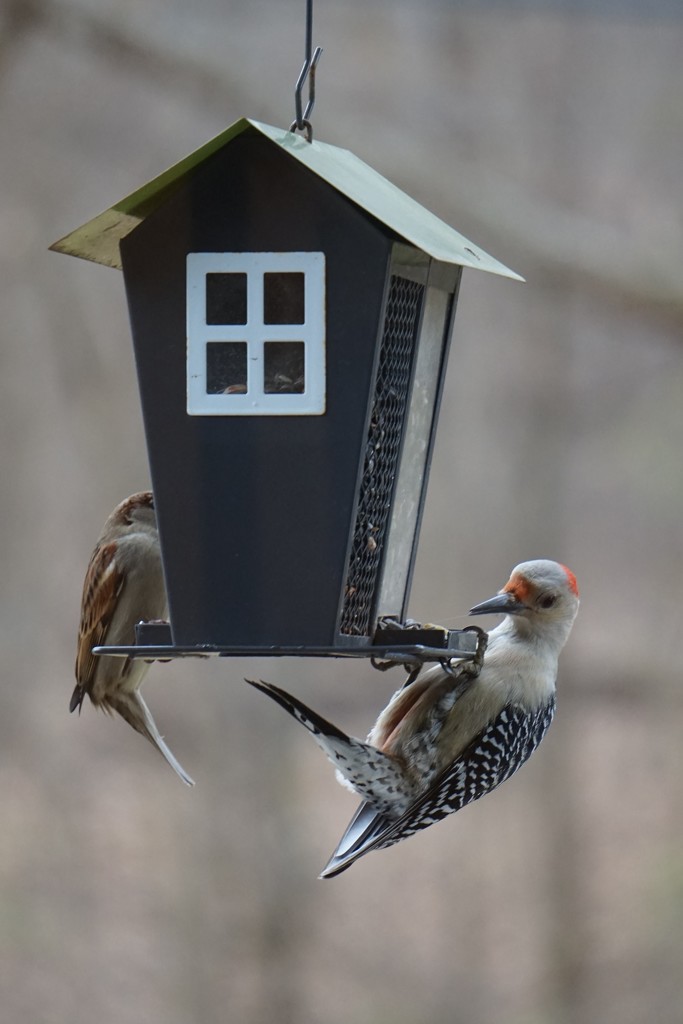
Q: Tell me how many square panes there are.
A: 4